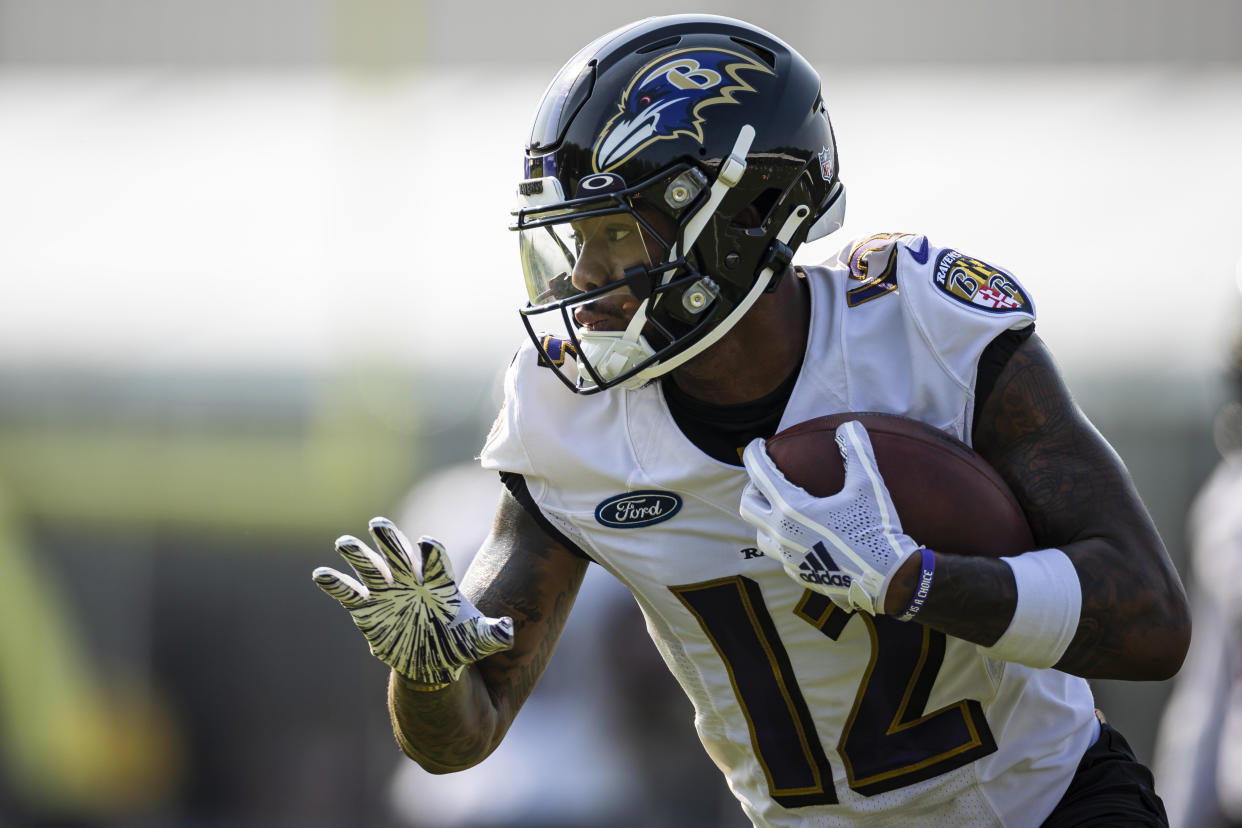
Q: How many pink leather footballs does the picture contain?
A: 0